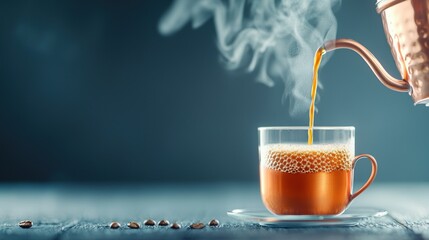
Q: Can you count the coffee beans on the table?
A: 8